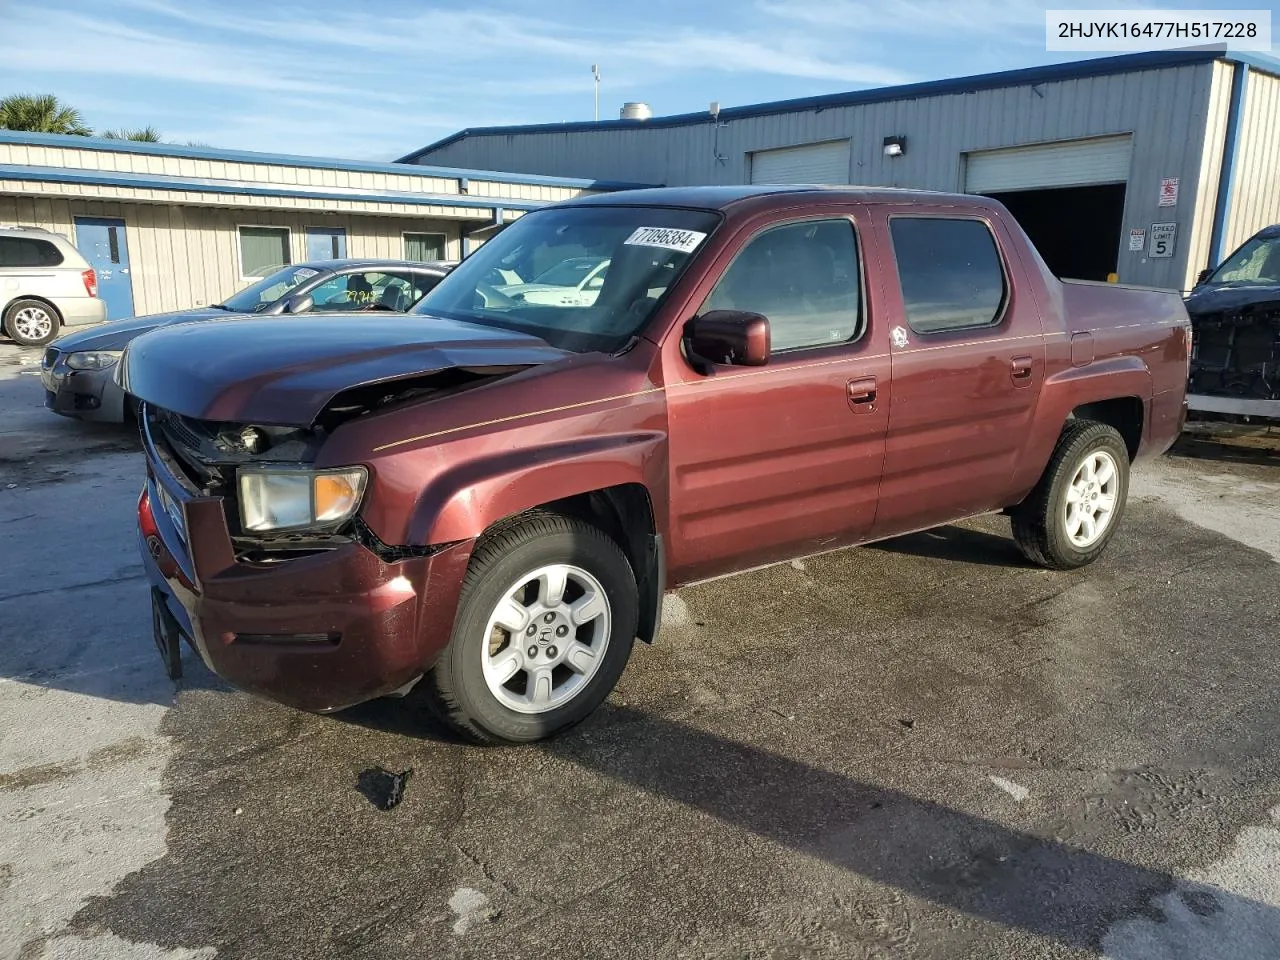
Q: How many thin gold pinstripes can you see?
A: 1